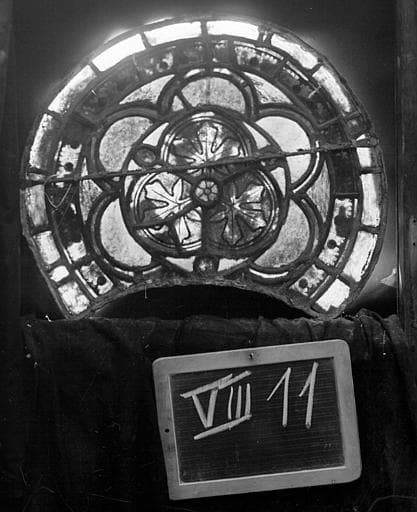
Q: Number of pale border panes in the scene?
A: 15